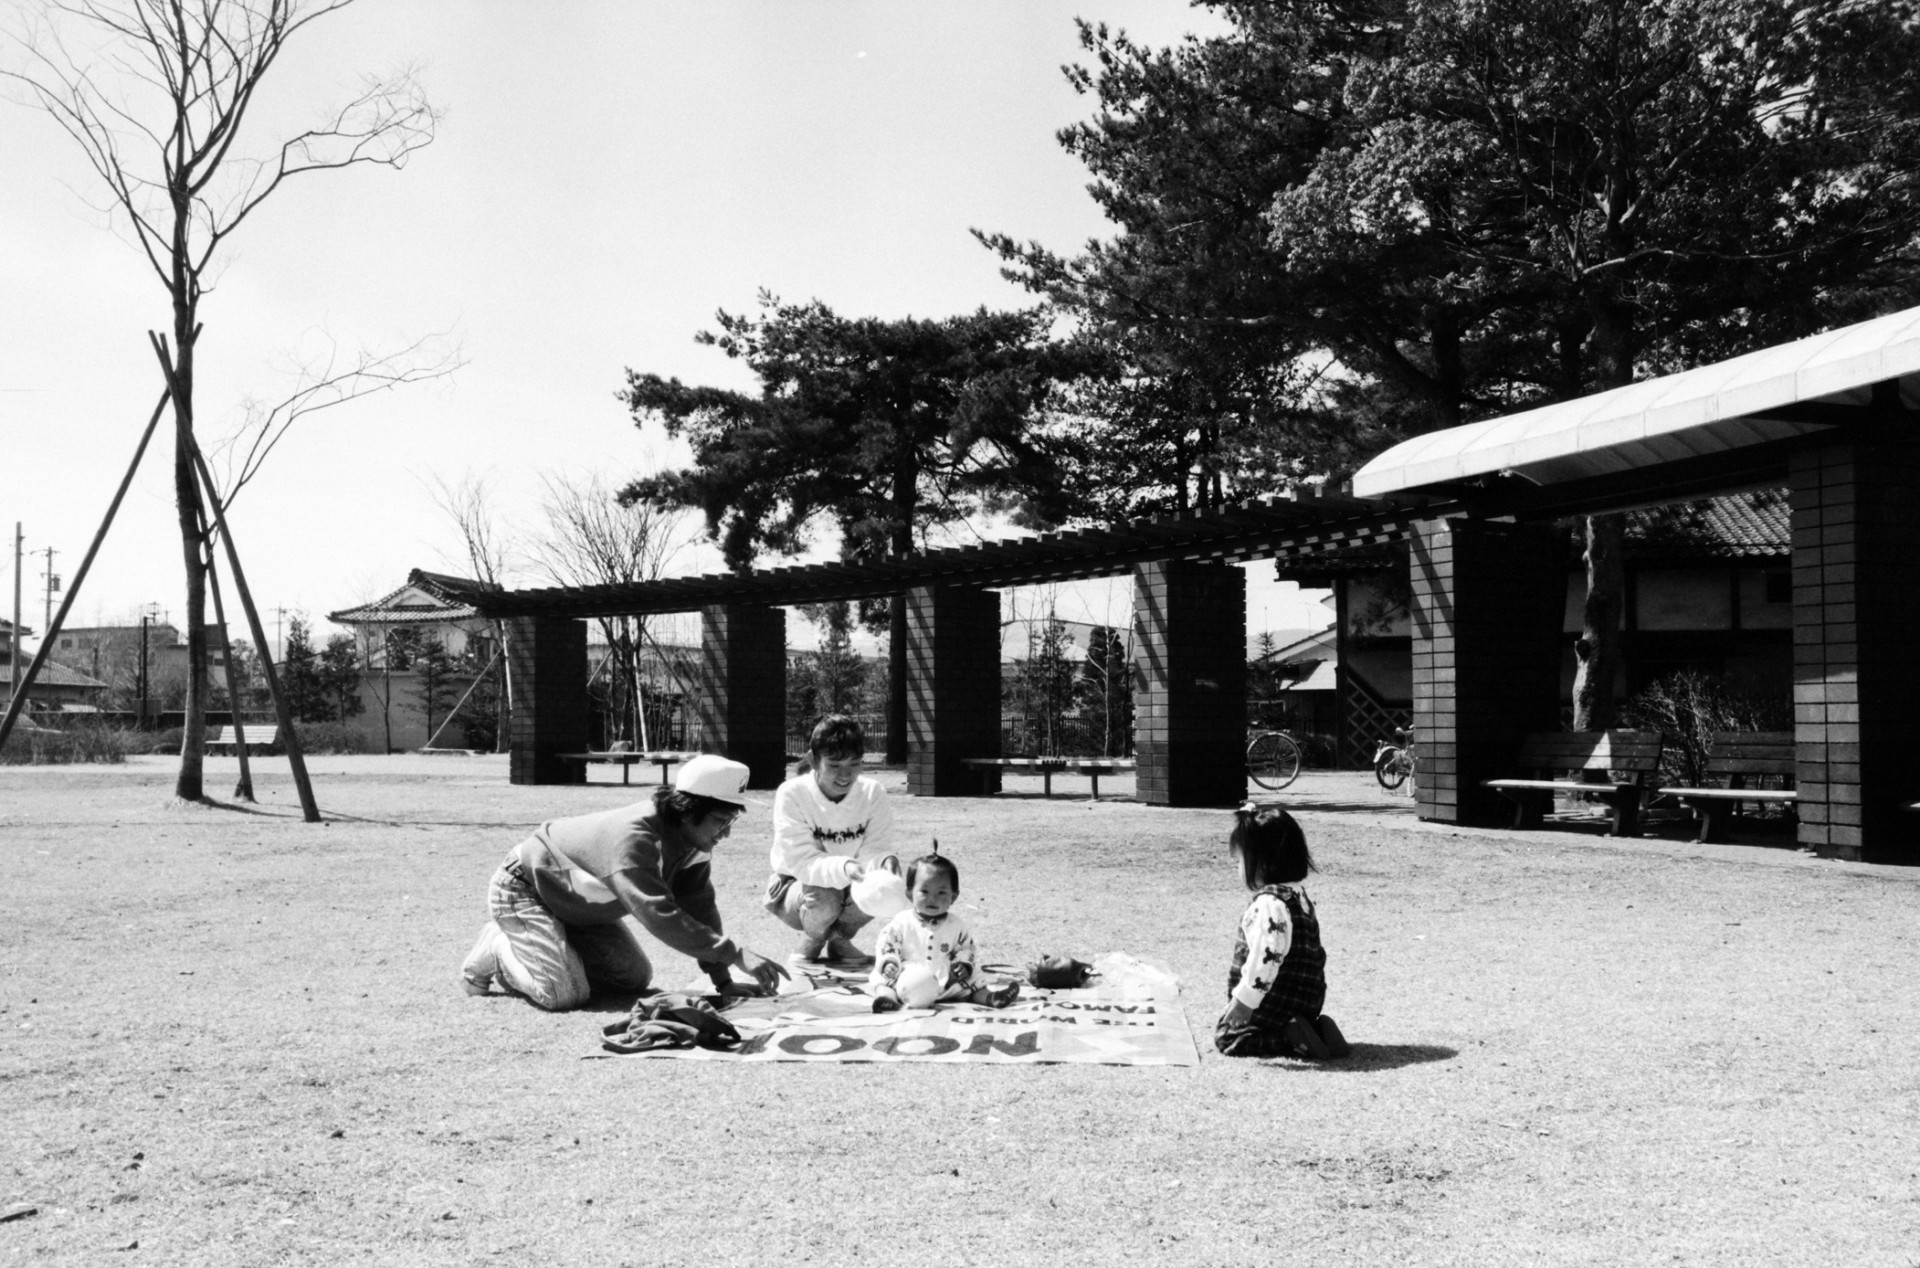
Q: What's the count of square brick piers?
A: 6